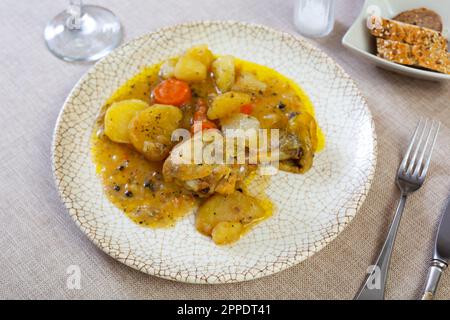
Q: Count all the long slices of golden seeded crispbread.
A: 2